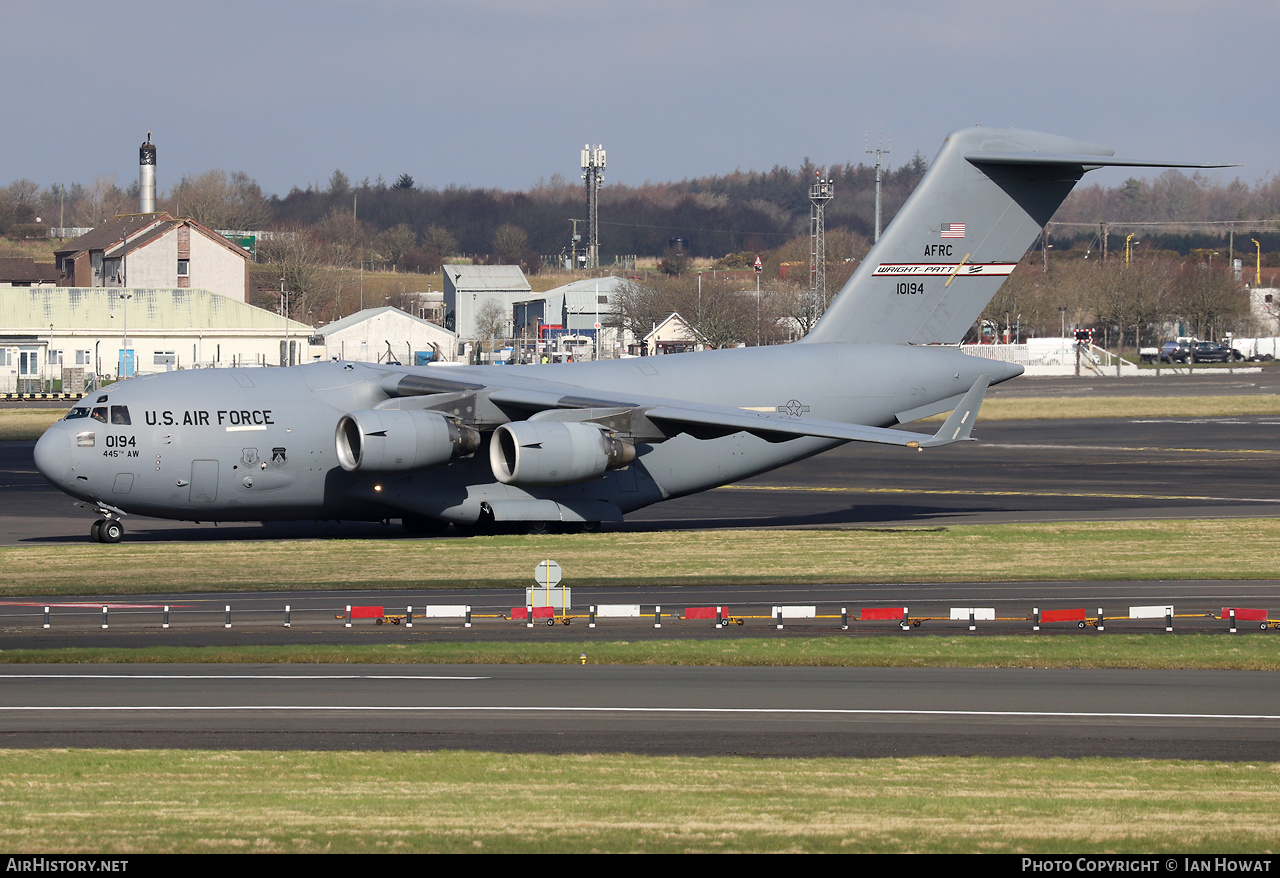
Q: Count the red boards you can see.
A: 6